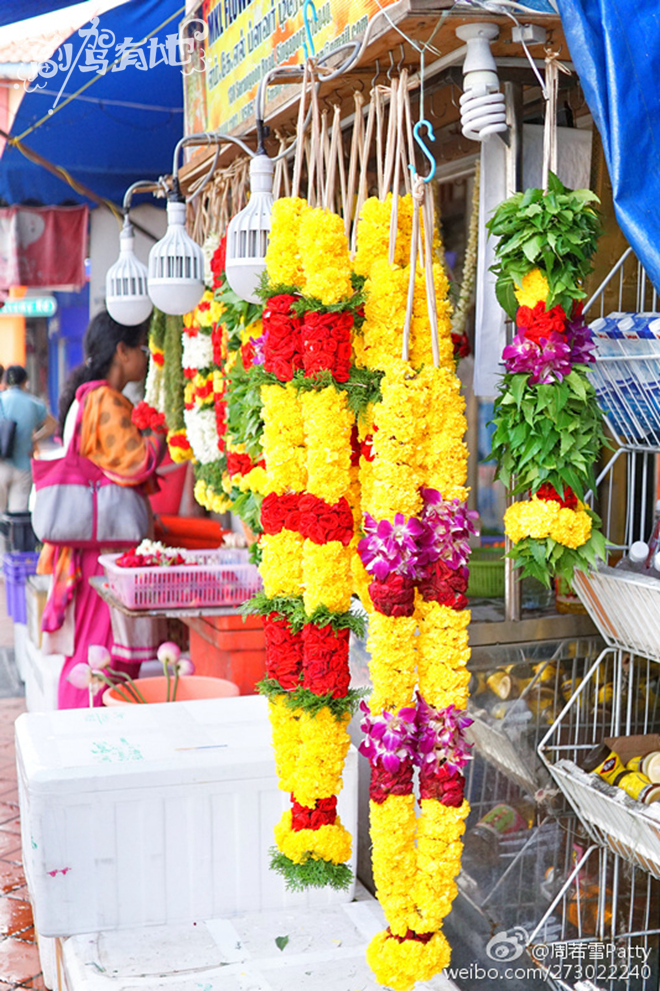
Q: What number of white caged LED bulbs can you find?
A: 3